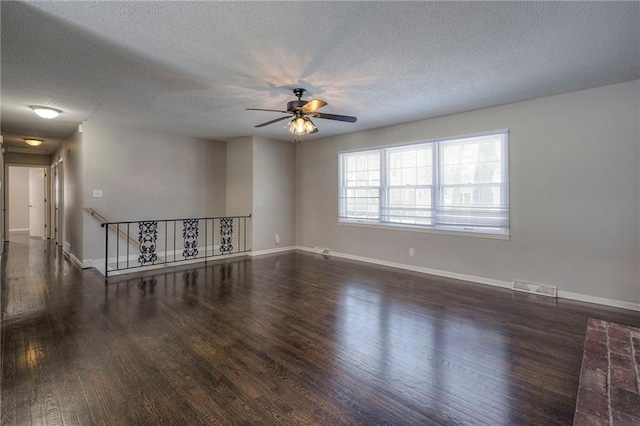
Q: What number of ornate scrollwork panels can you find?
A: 3